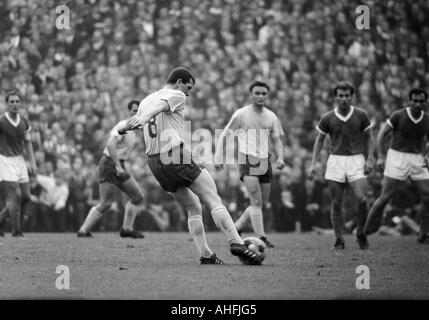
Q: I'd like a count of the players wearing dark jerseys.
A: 3